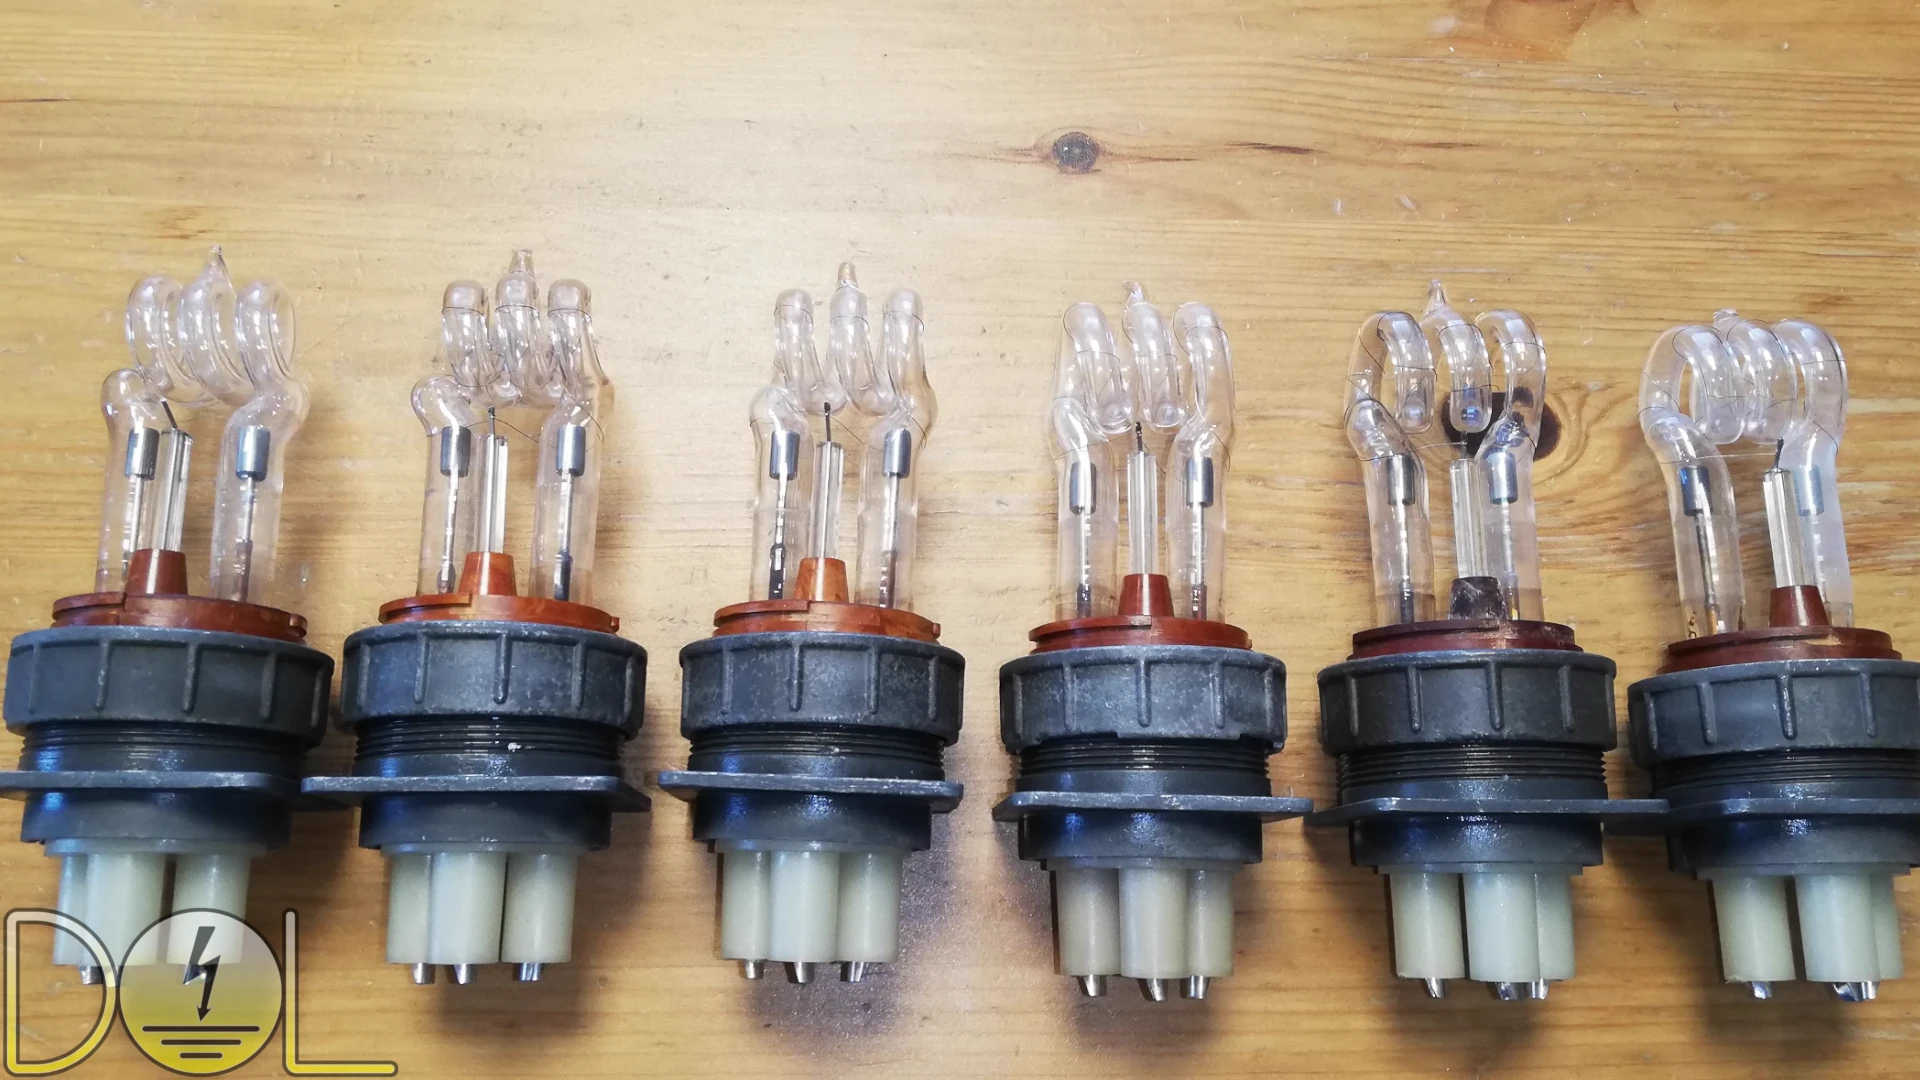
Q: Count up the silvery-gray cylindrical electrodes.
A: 12